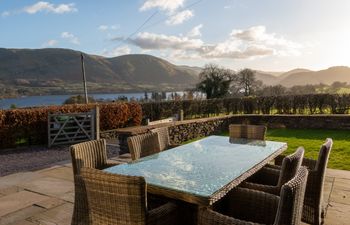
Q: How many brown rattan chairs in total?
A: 8